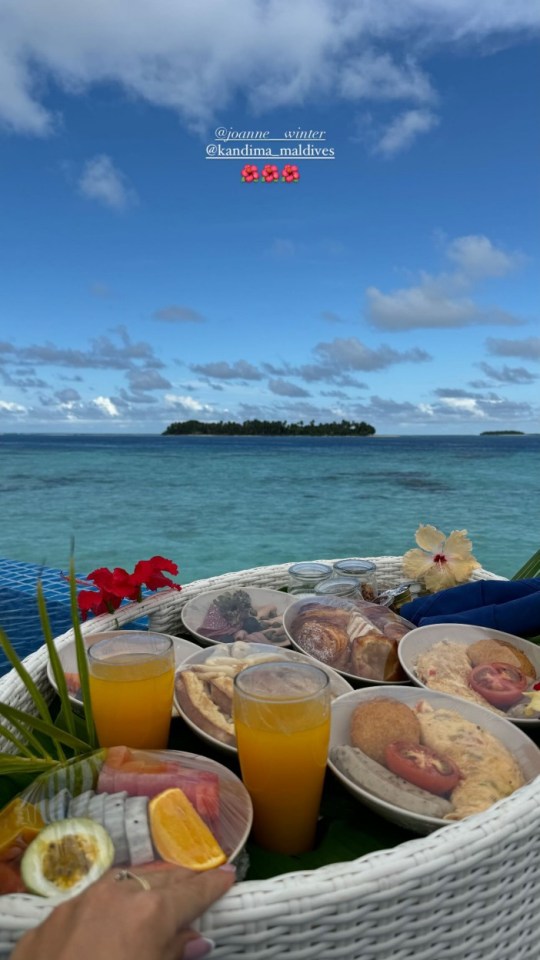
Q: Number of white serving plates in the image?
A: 7